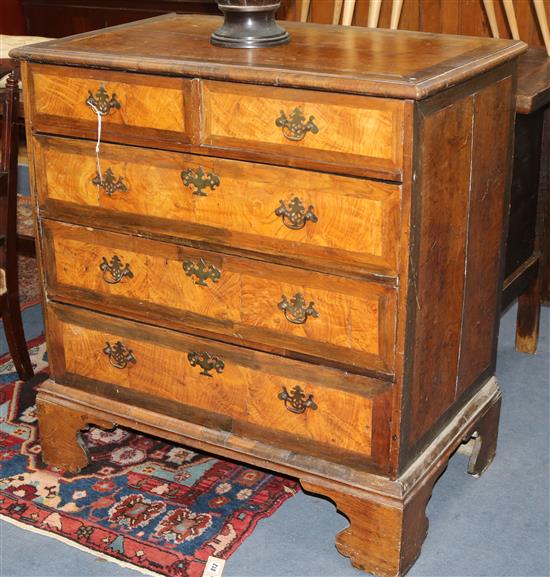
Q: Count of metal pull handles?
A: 8